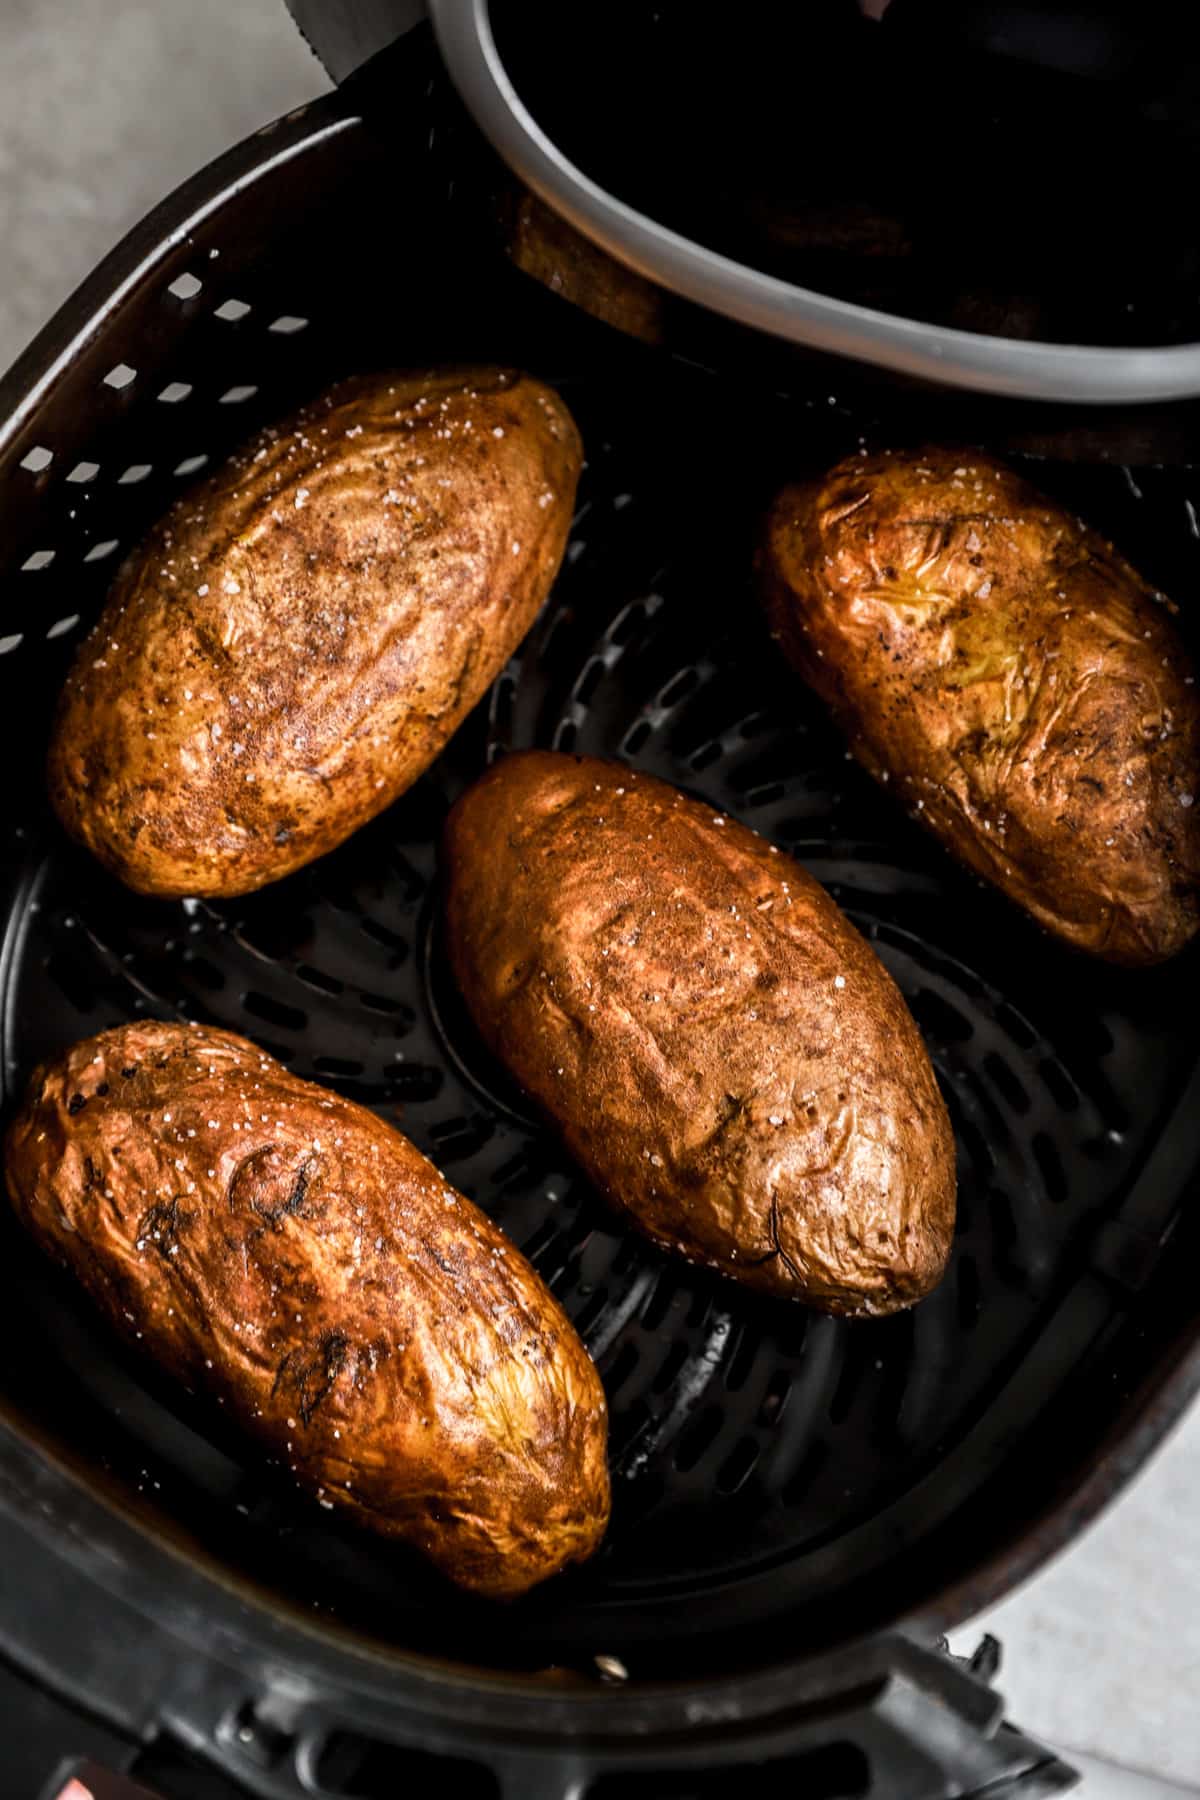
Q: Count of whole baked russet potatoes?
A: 4